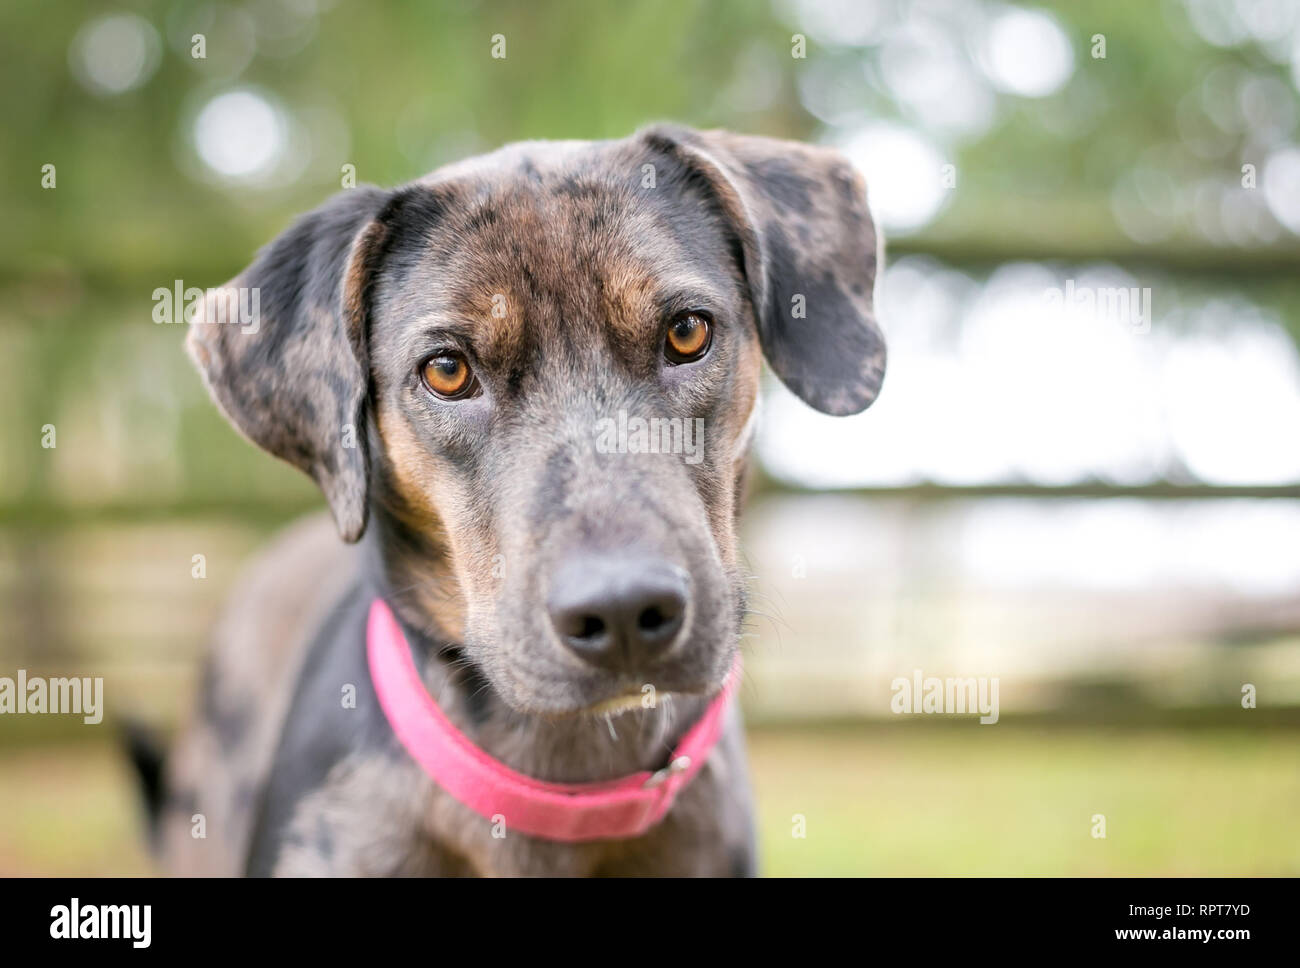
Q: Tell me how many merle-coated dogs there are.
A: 1